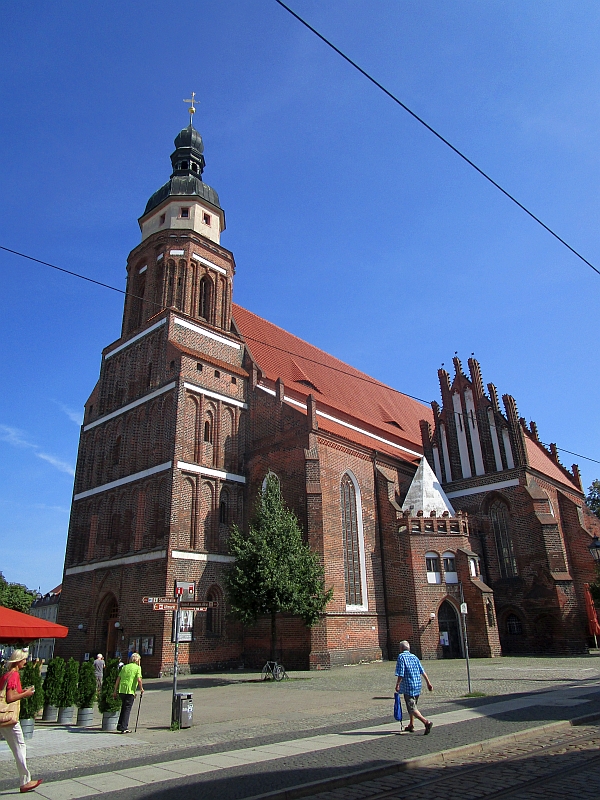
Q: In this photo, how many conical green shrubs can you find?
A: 5